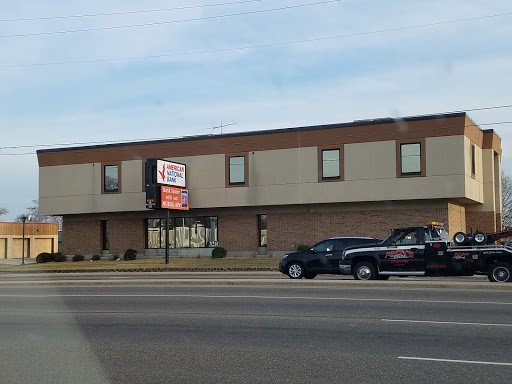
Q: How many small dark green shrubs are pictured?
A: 4